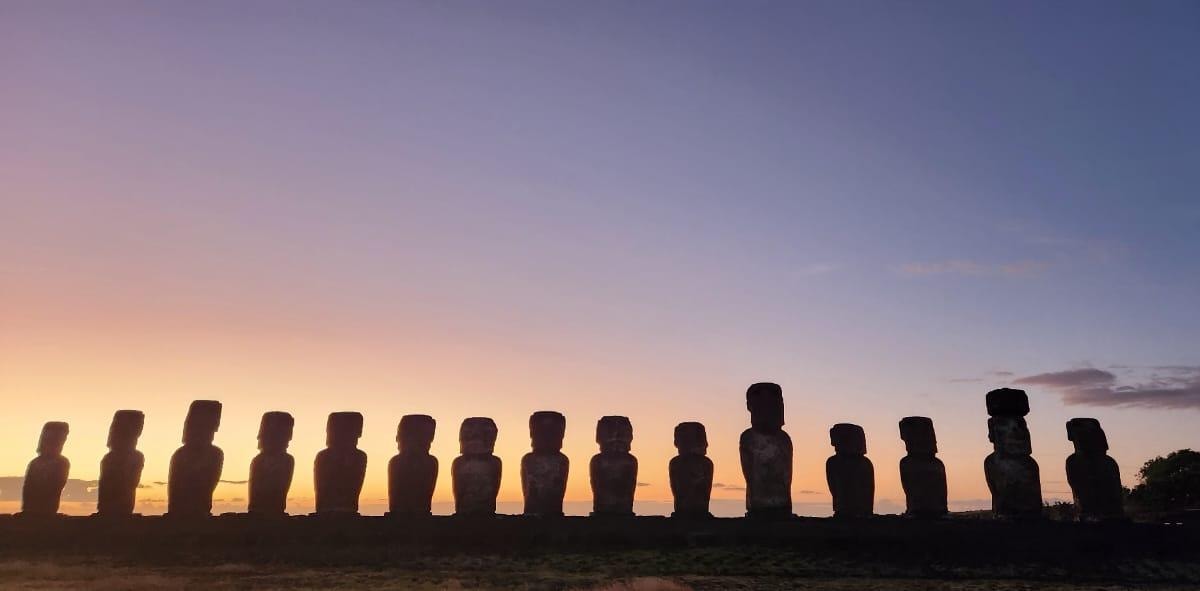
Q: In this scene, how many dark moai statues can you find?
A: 15